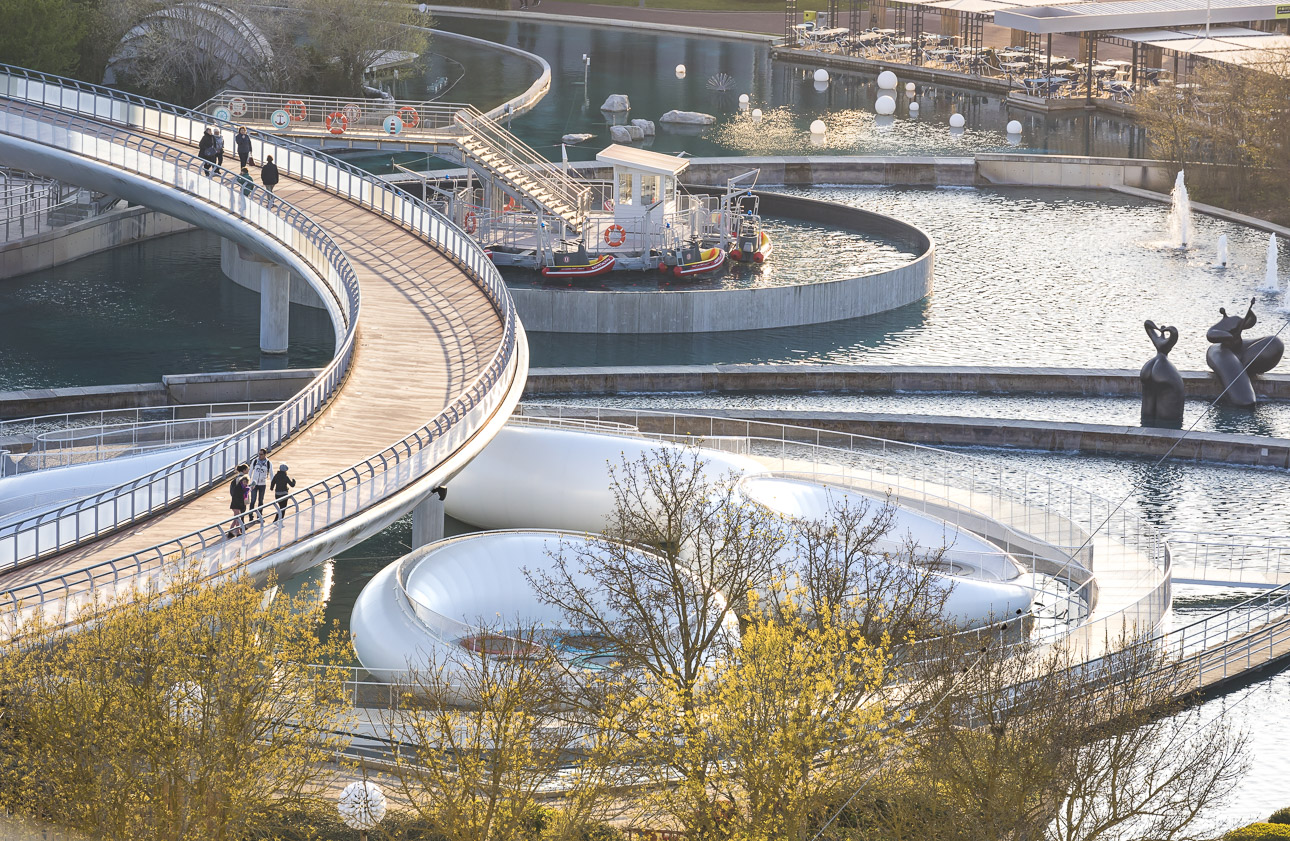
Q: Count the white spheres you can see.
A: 11